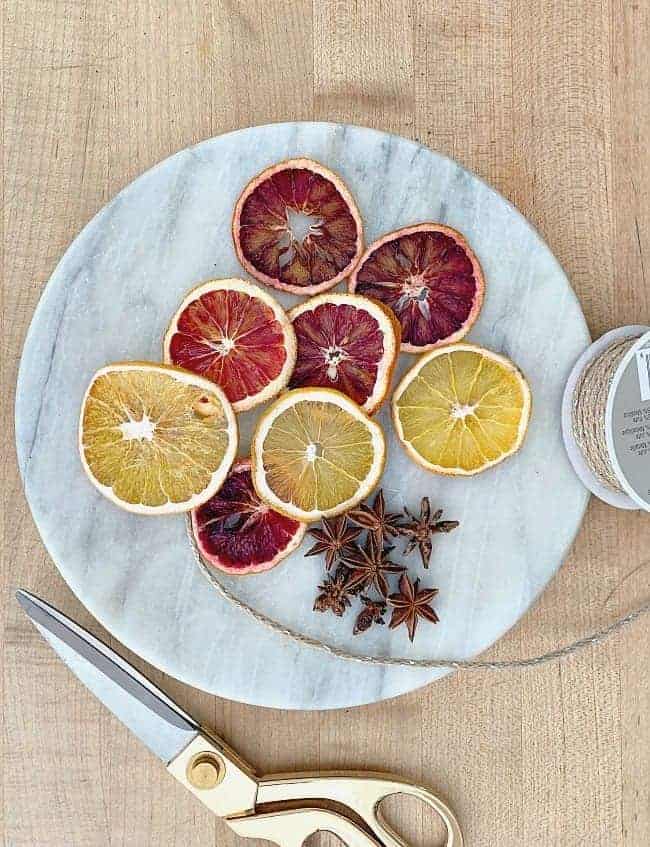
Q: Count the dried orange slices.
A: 8